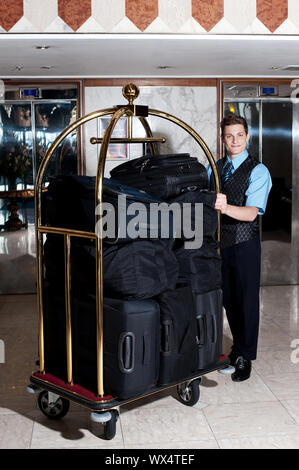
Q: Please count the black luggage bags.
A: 8